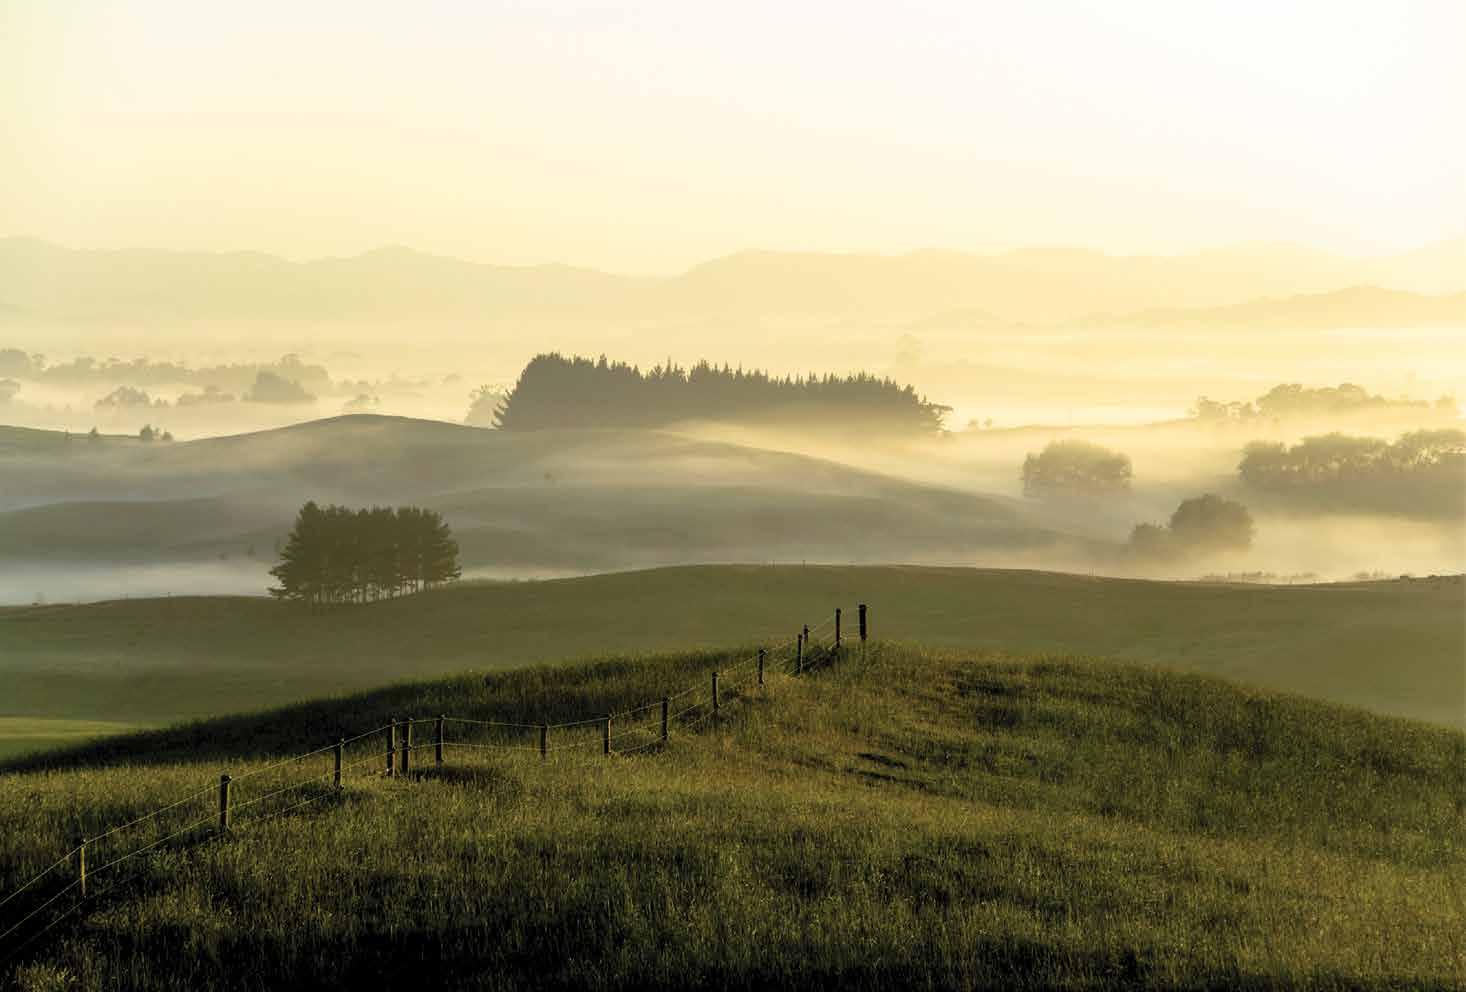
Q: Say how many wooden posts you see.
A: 15